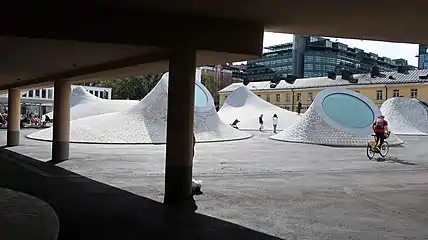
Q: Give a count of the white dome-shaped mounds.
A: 5